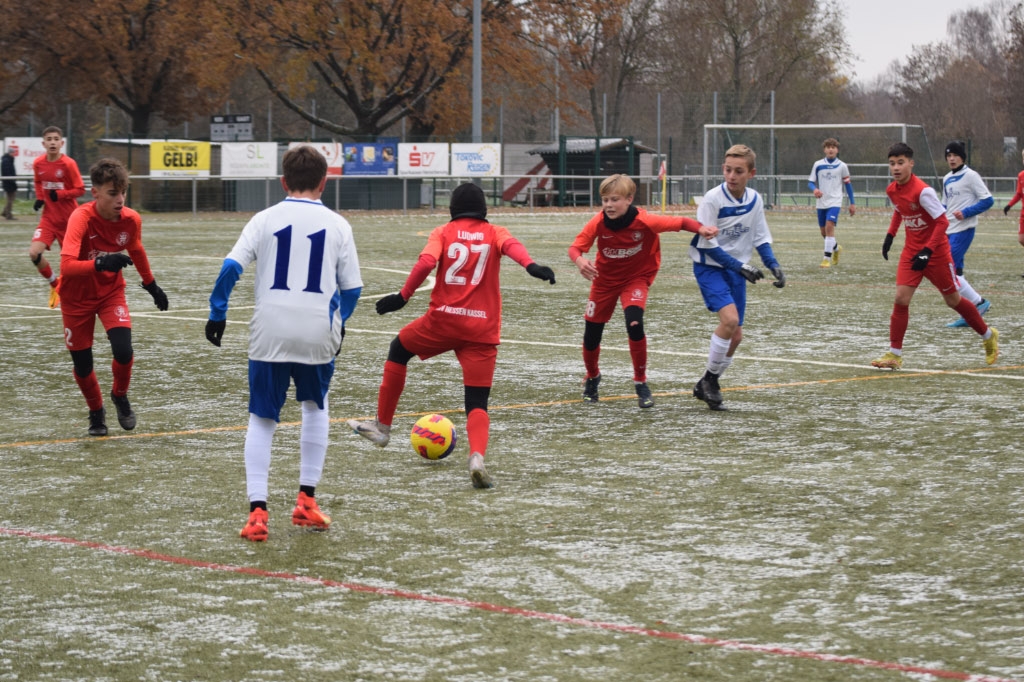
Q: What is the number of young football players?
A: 10